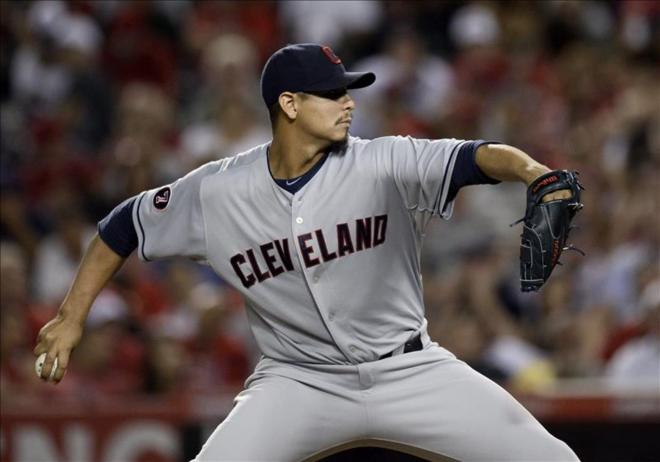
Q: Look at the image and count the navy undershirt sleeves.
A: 2